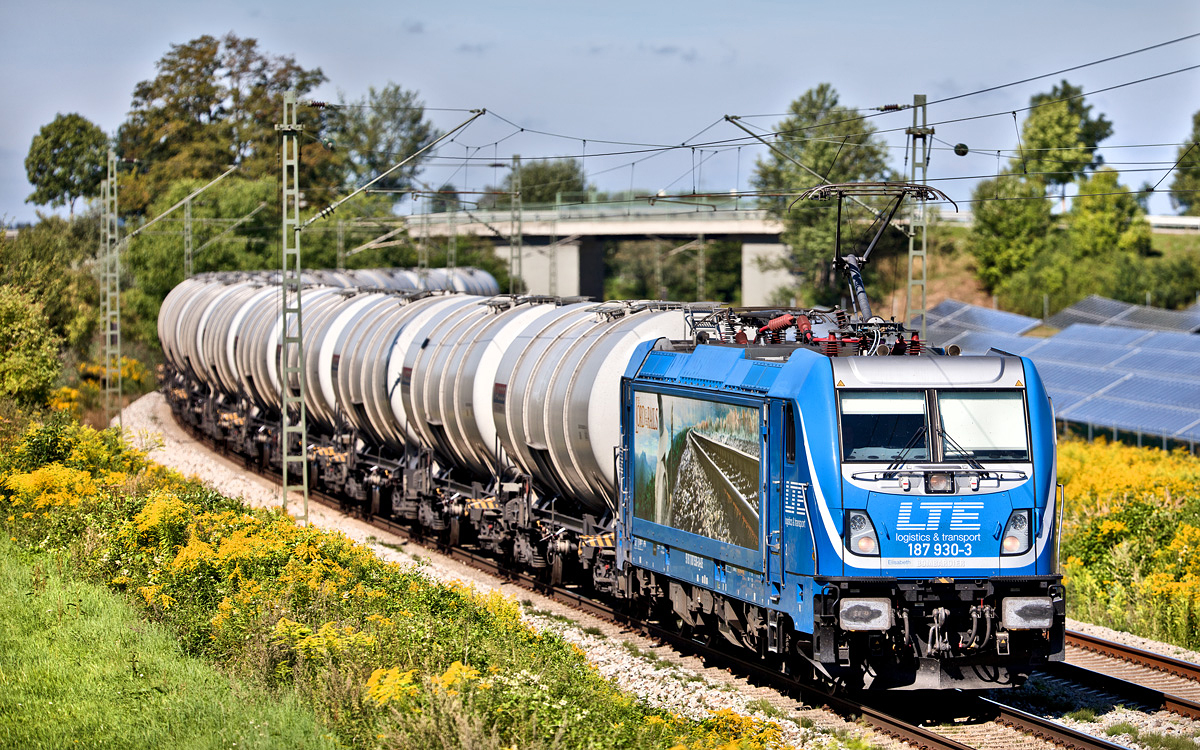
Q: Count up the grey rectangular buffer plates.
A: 2